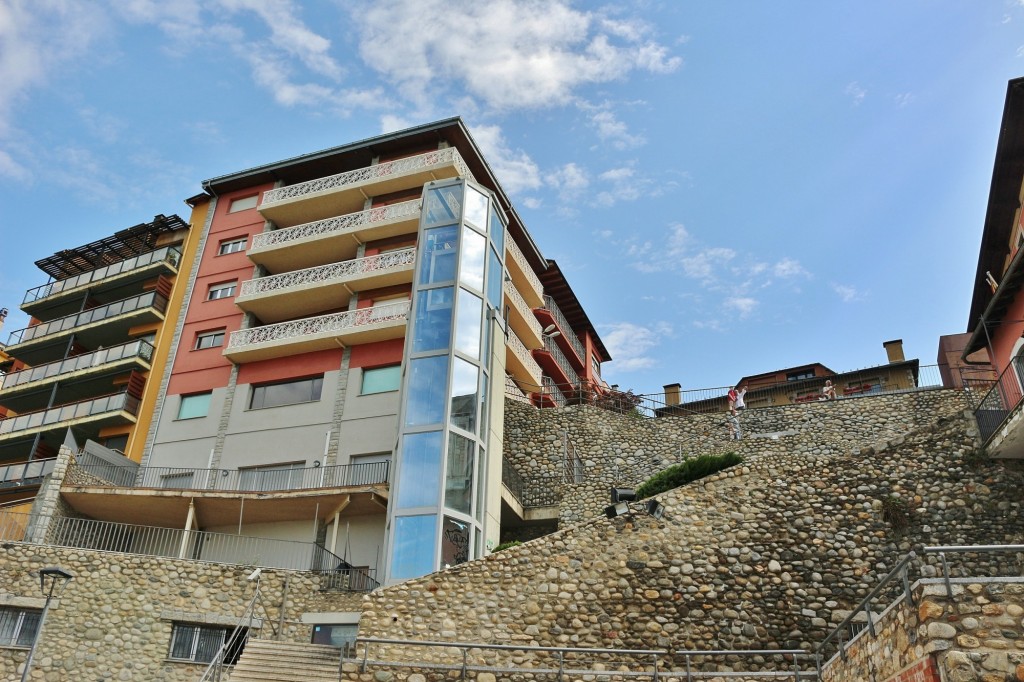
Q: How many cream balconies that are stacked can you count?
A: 4